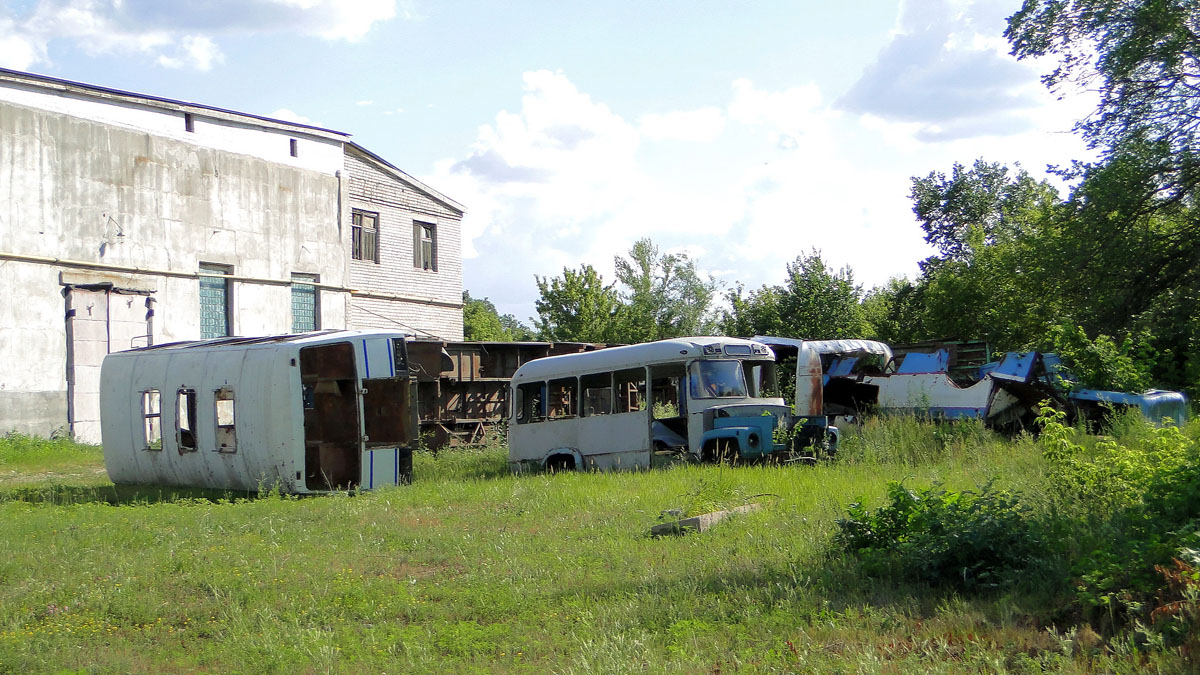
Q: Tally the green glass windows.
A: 2